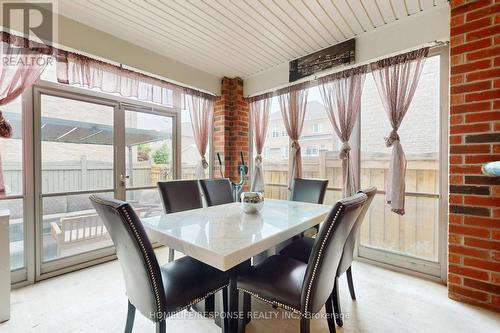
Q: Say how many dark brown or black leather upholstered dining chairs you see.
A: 6